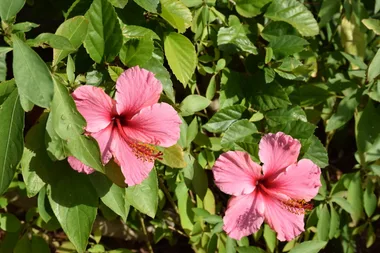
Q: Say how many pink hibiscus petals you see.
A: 10